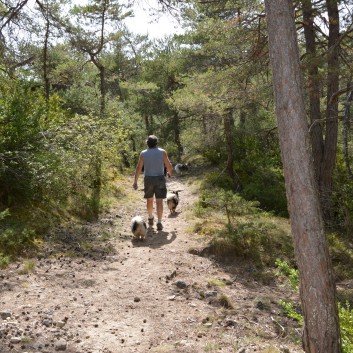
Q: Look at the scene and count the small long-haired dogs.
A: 3